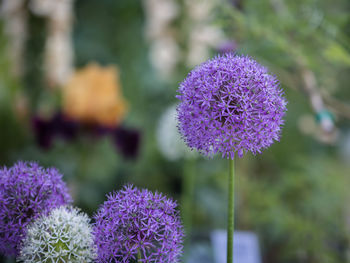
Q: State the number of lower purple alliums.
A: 2